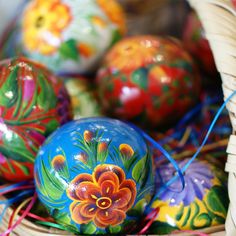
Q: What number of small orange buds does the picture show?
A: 5